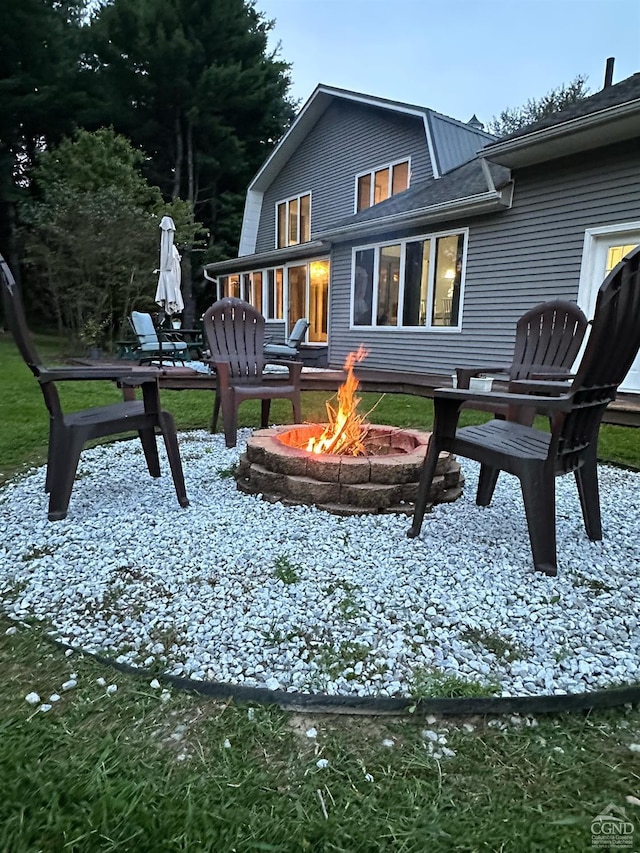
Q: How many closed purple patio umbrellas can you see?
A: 0